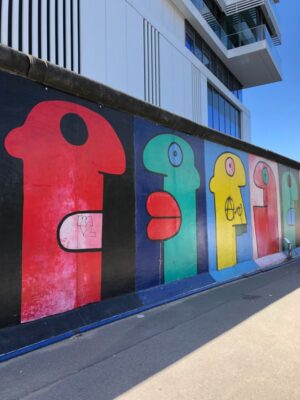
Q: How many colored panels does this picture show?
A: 5